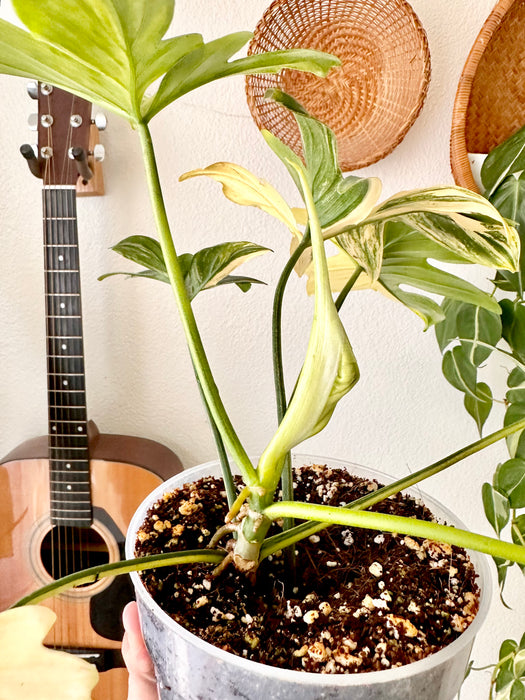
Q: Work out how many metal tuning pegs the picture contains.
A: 5